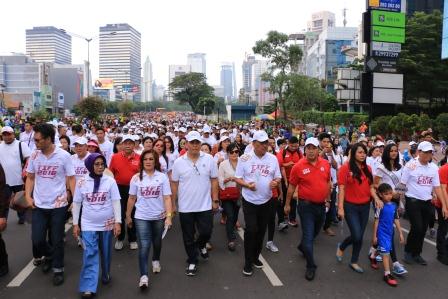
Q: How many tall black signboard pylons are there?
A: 1